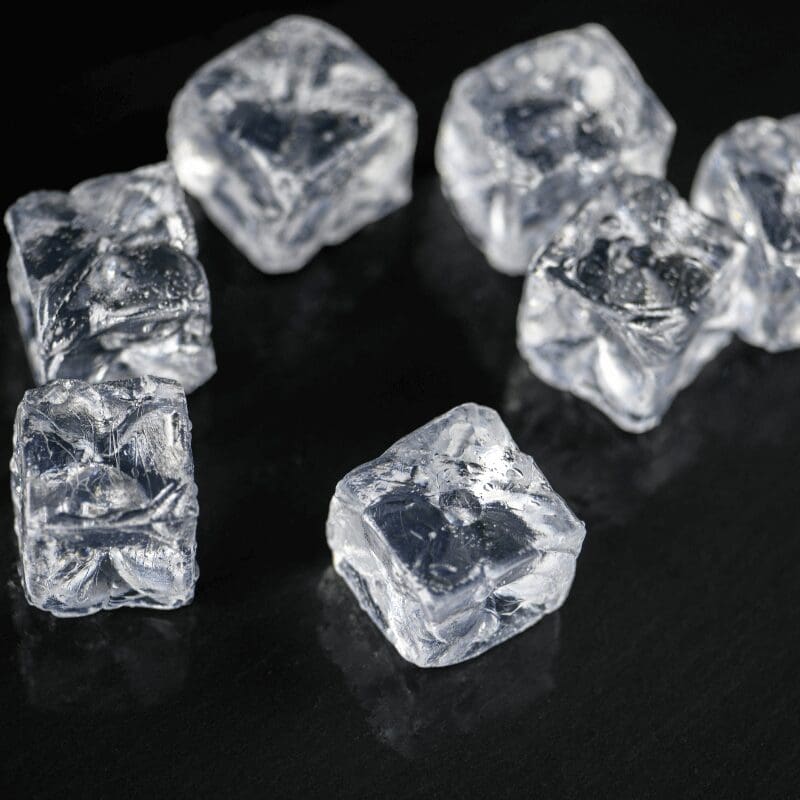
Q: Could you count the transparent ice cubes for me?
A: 7